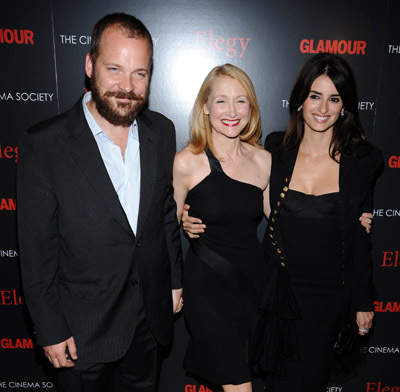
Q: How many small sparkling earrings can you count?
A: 2